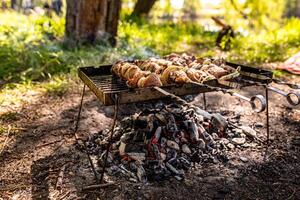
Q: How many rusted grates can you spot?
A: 1